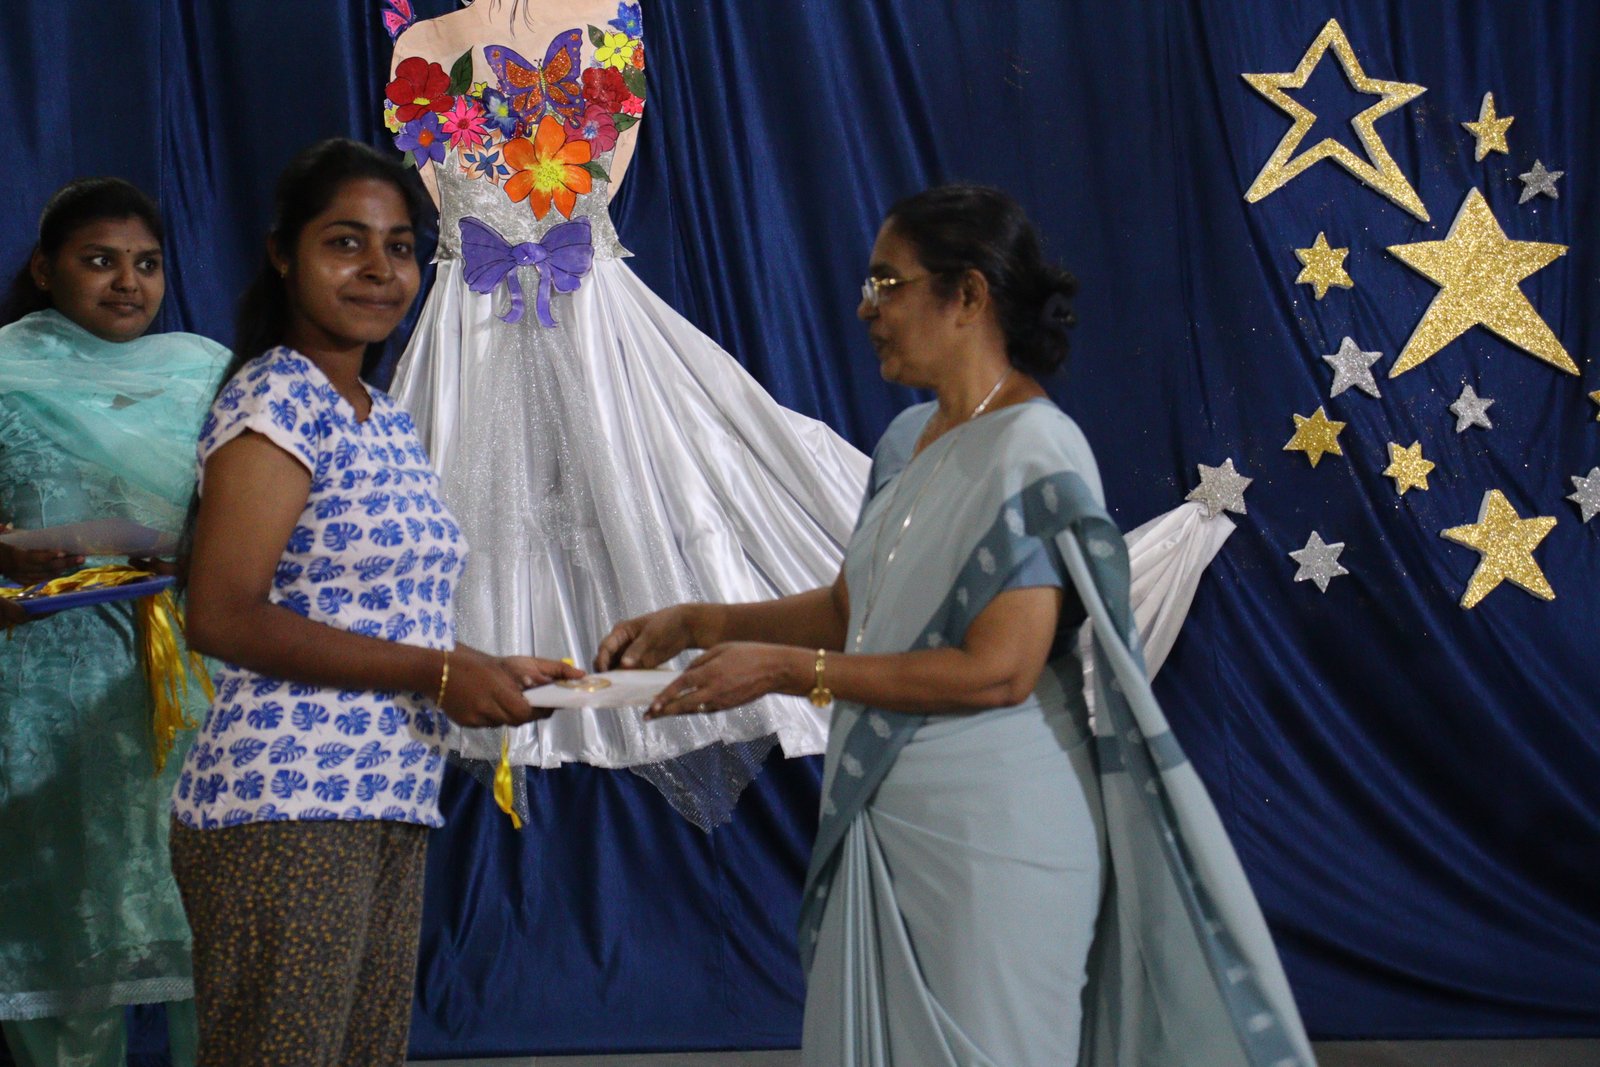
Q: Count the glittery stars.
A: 14